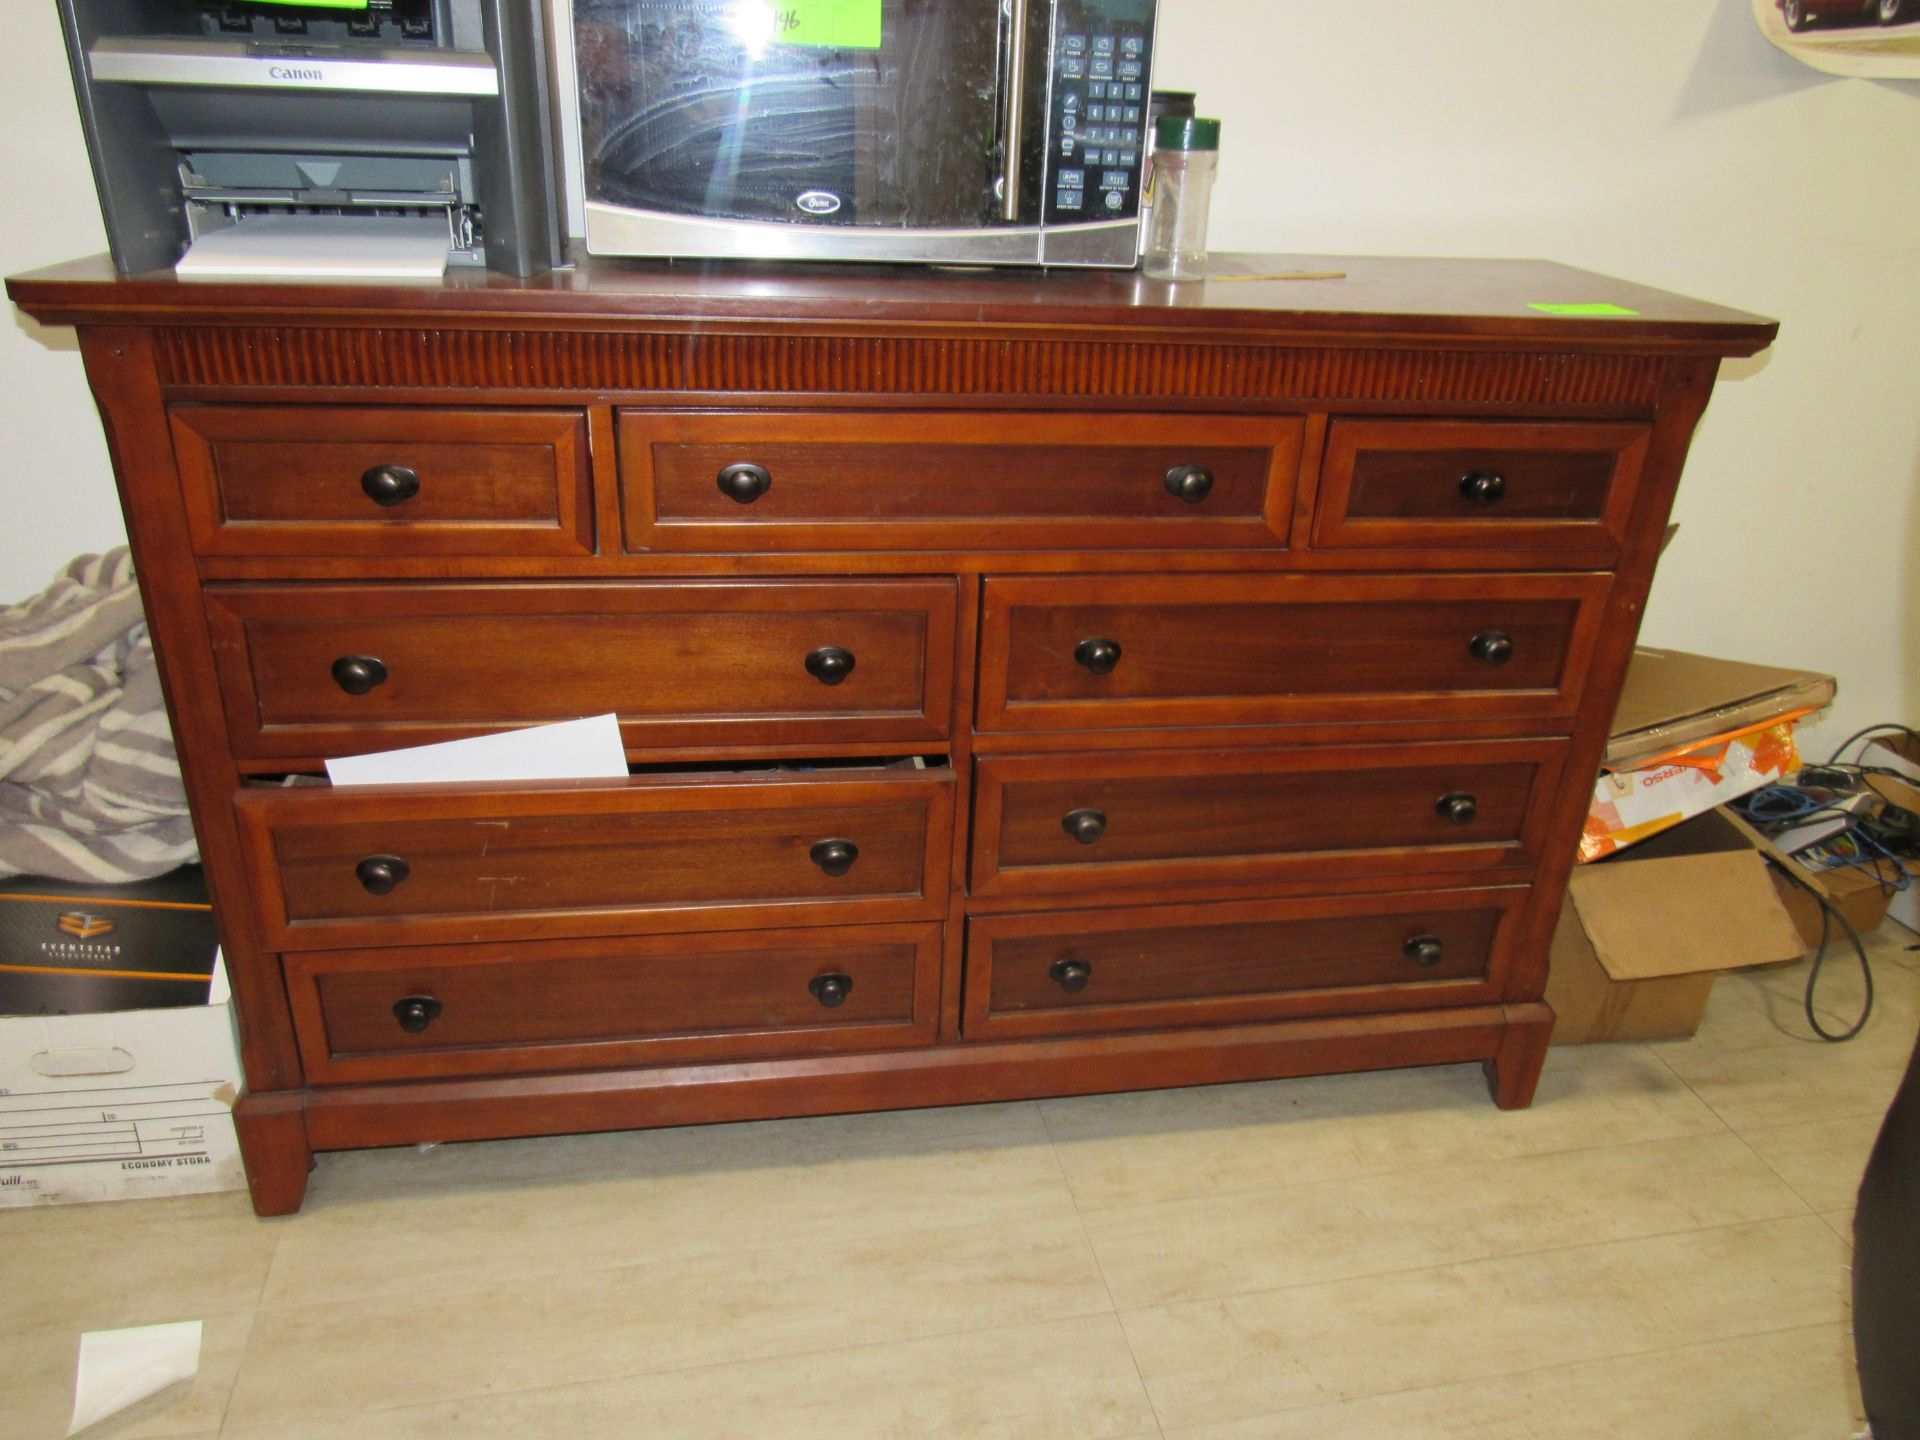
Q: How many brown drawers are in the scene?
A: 9